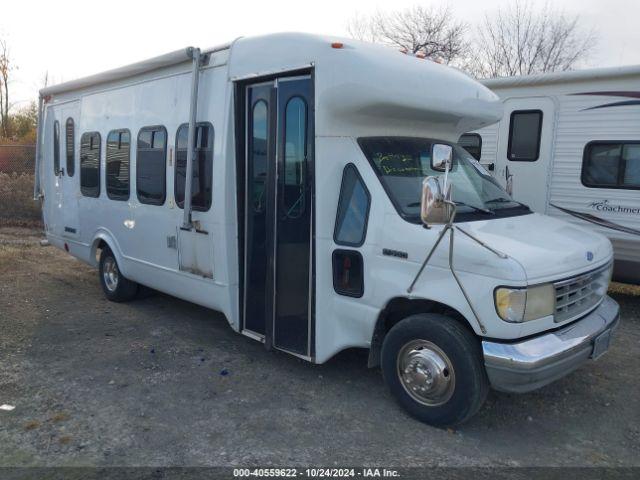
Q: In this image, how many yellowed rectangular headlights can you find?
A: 1